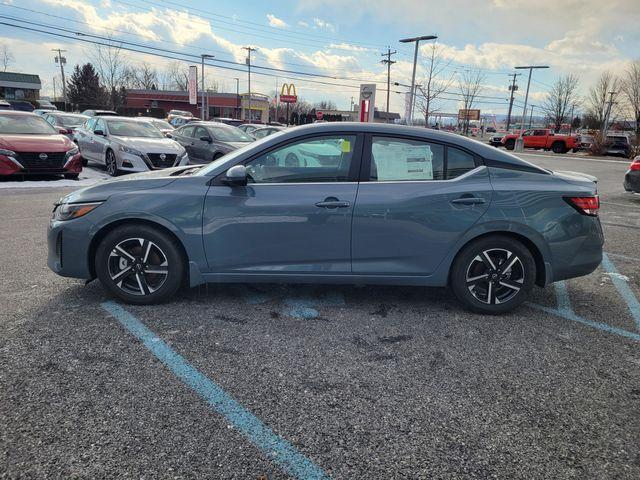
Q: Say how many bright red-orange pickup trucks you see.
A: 1